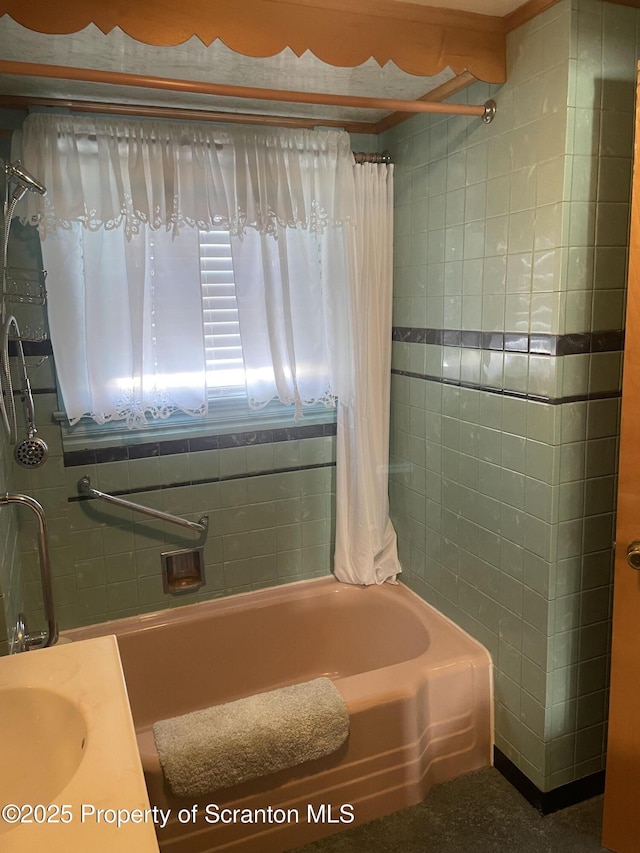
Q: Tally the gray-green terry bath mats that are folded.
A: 1